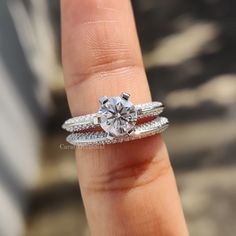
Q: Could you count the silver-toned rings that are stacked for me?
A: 2